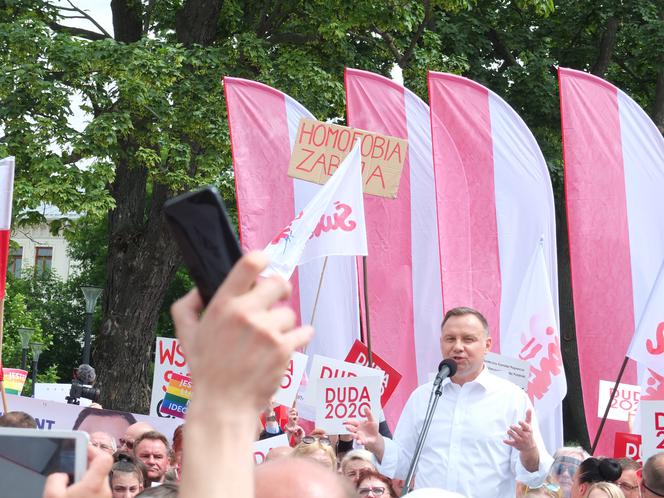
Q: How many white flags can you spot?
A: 3